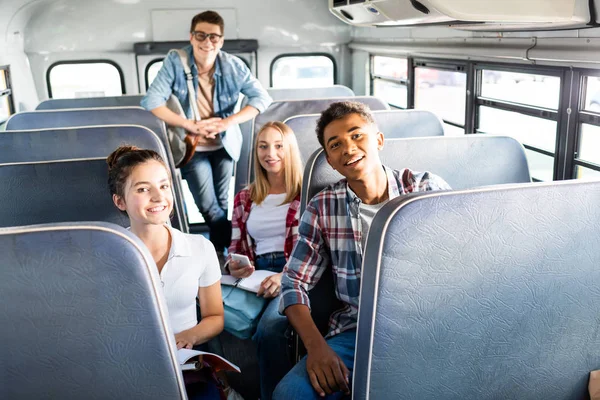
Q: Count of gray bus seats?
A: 10